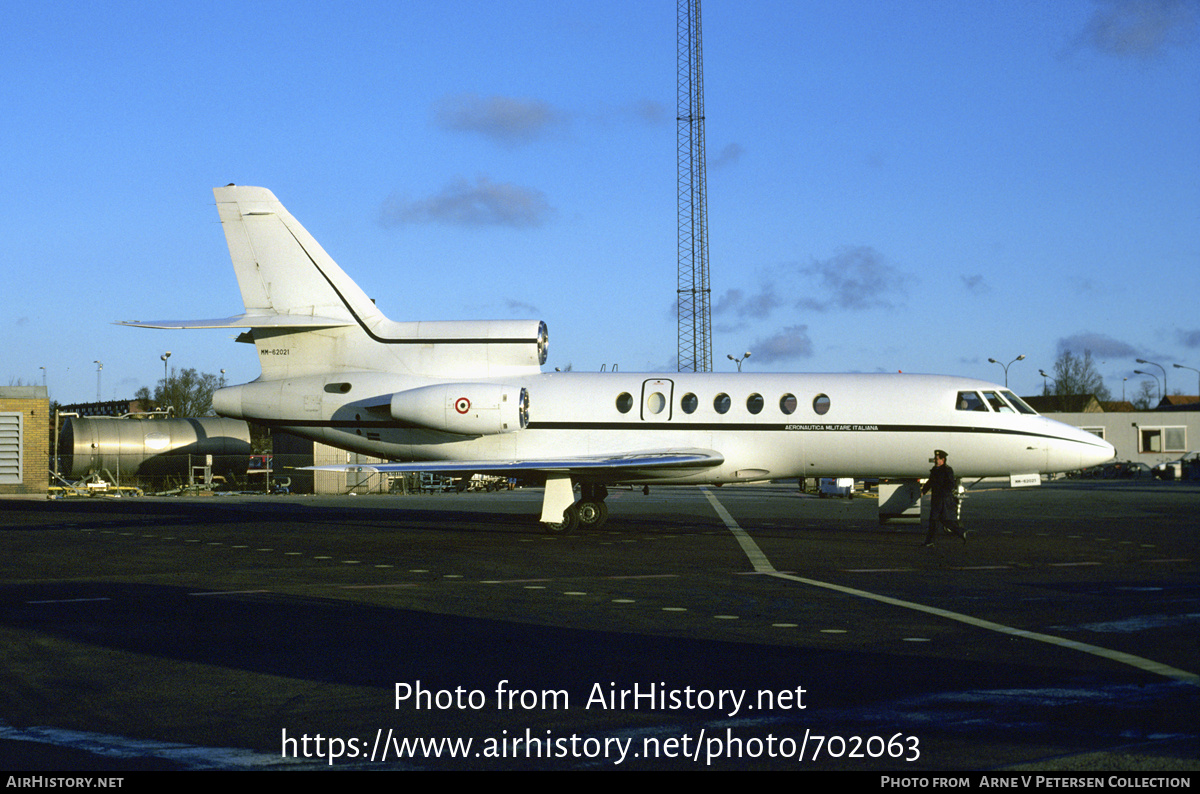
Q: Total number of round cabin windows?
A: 7